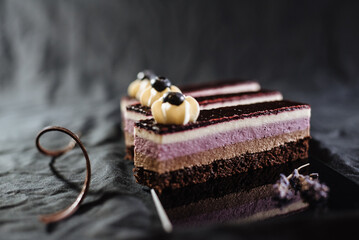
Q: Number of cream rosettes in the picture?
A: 3